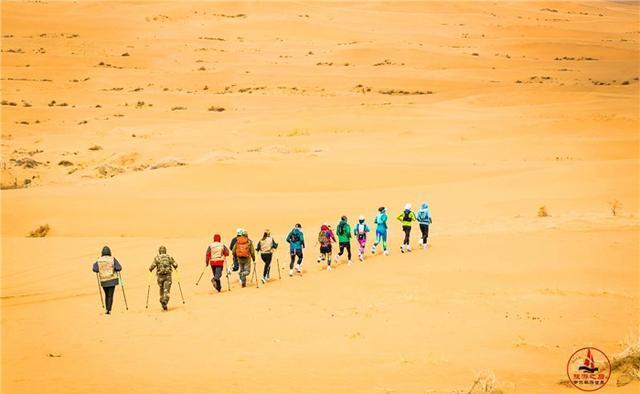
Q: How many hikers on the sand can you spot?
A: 13